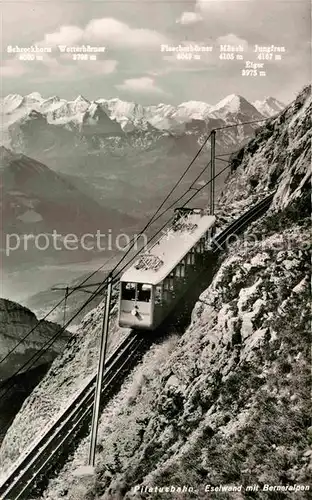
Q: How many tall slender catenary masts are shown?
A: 2